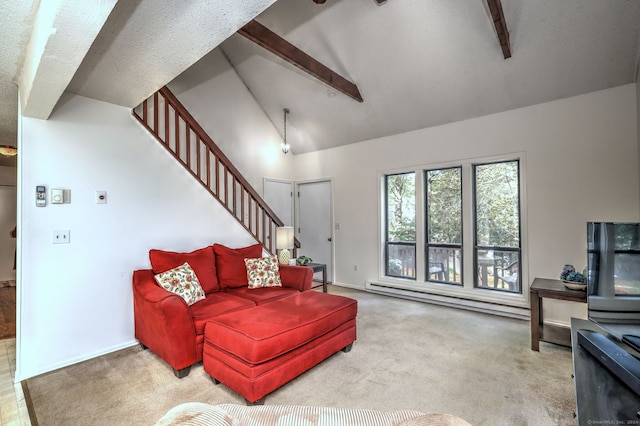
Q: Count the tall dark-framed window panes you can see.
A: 3